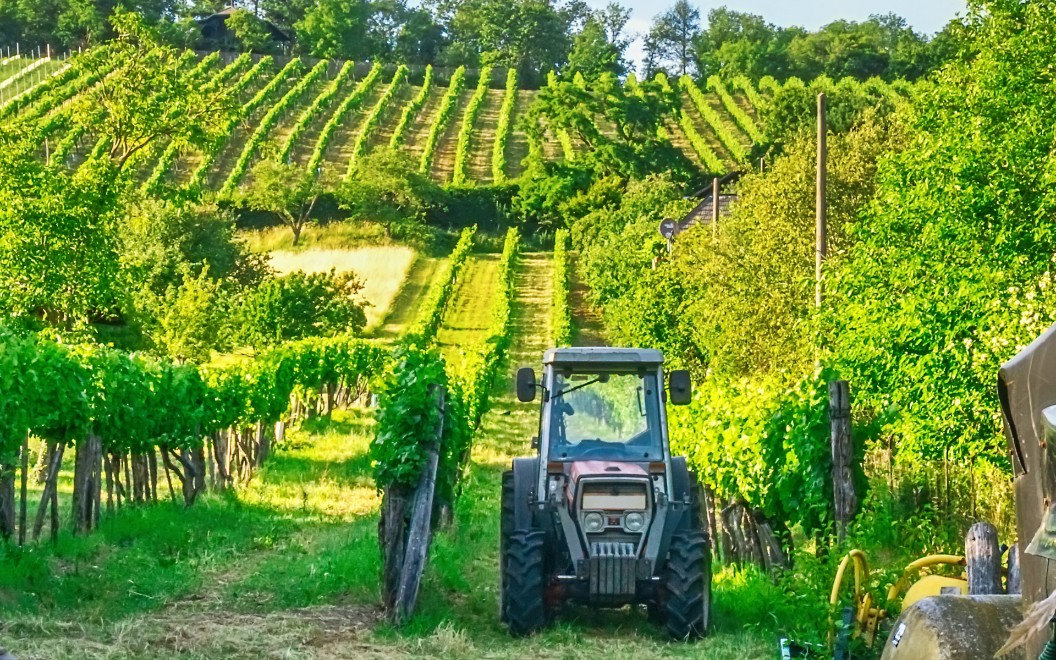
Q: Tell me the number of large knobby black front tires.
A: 2